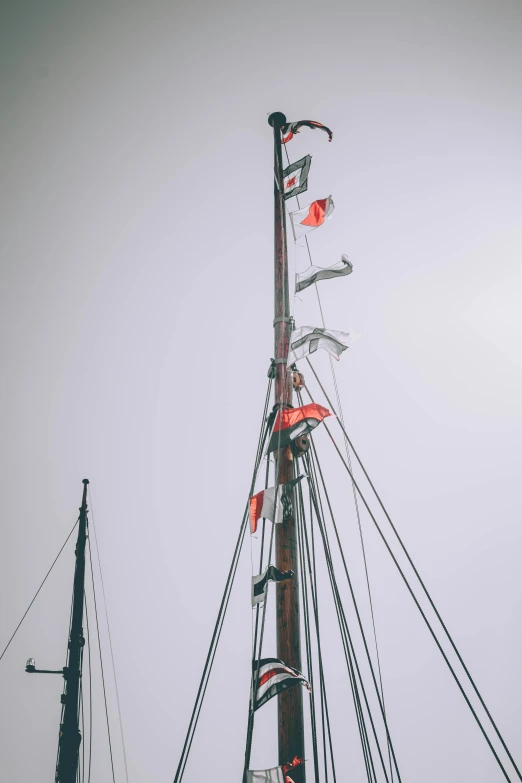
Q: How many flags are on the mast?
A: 10